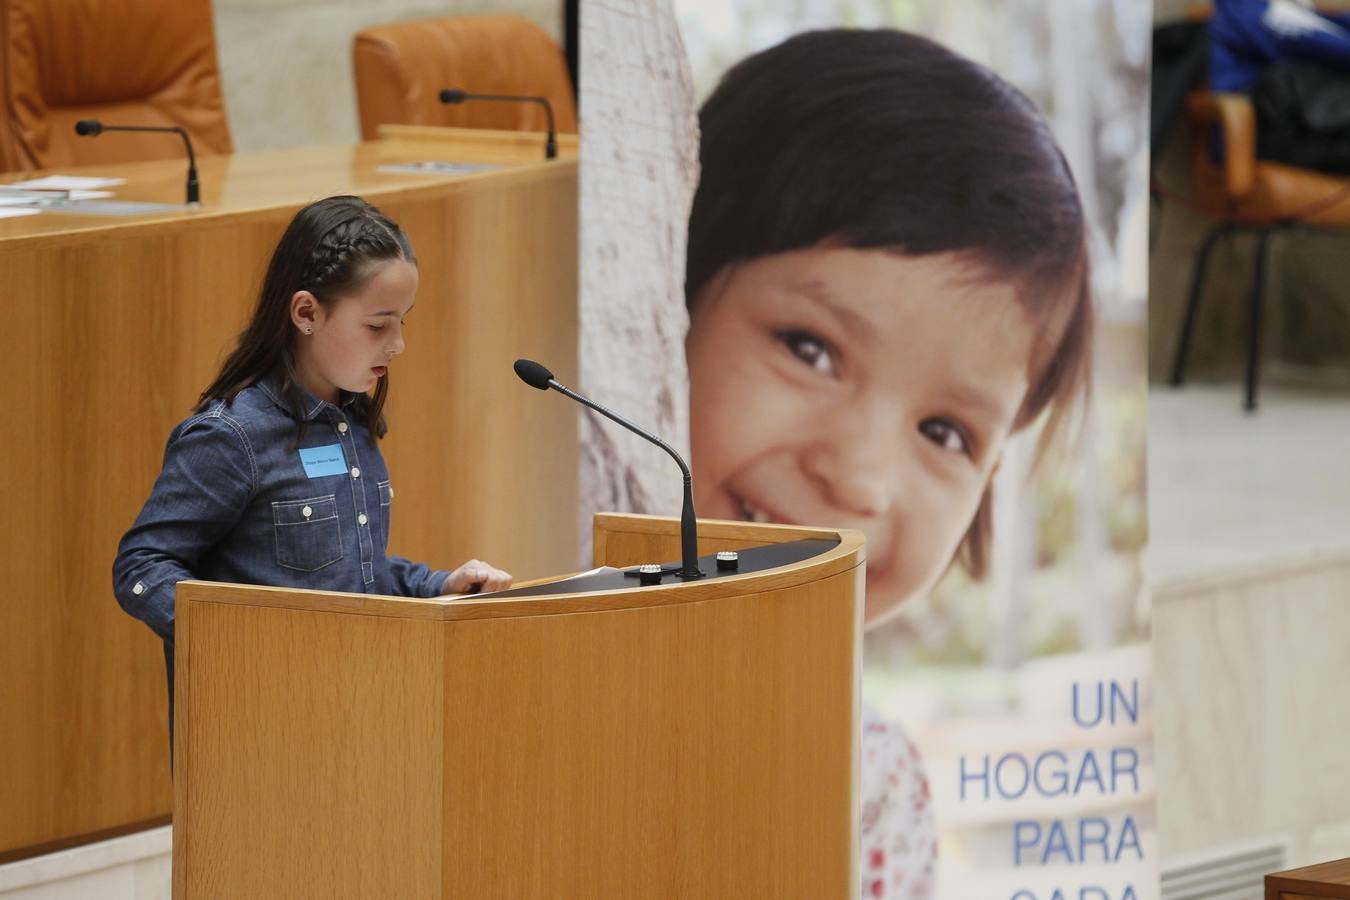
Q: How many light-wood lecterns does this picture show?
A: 1